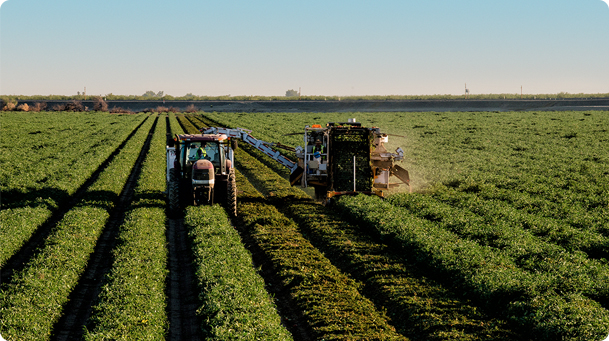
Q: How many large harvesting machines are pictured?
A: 2